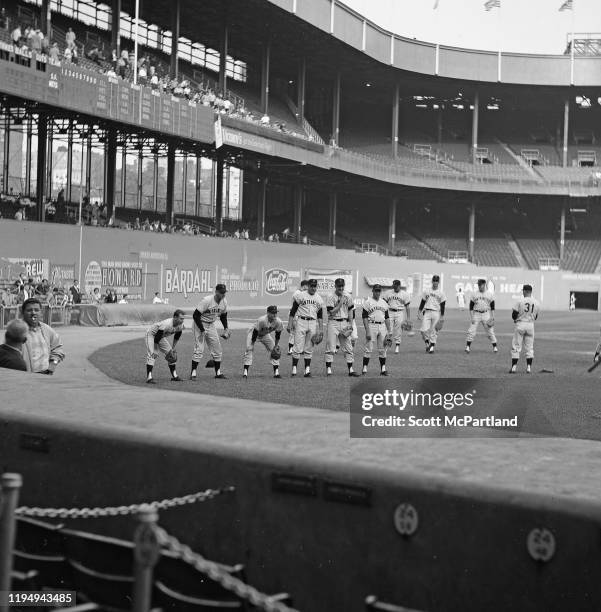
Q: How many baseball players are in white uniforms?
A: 11